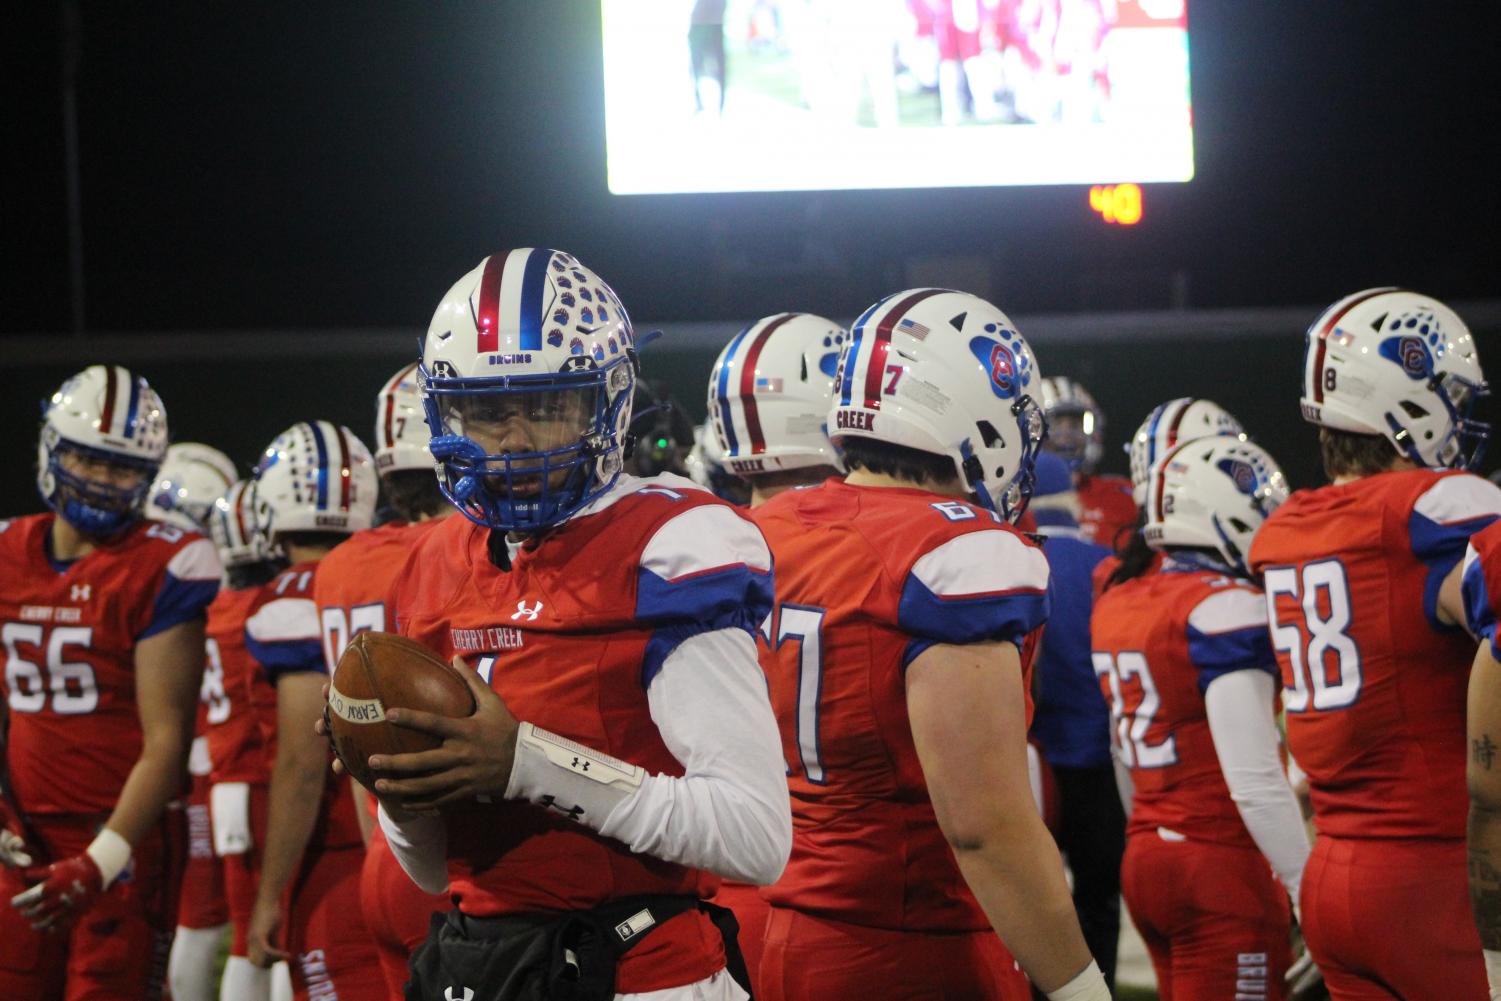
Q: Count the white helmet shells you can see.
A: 13